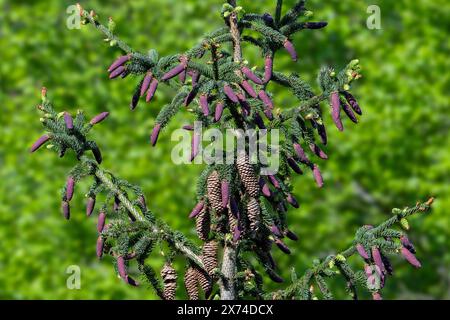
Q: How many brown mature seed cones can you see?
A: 9